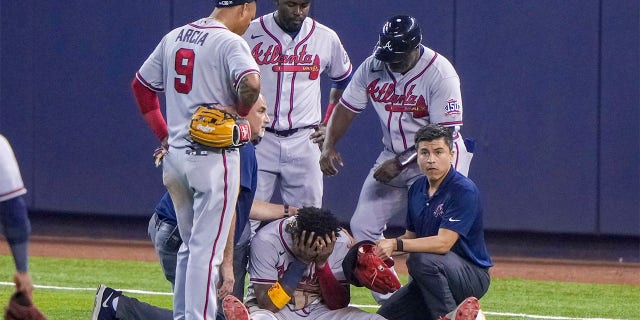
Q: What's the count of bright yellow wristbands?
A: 1